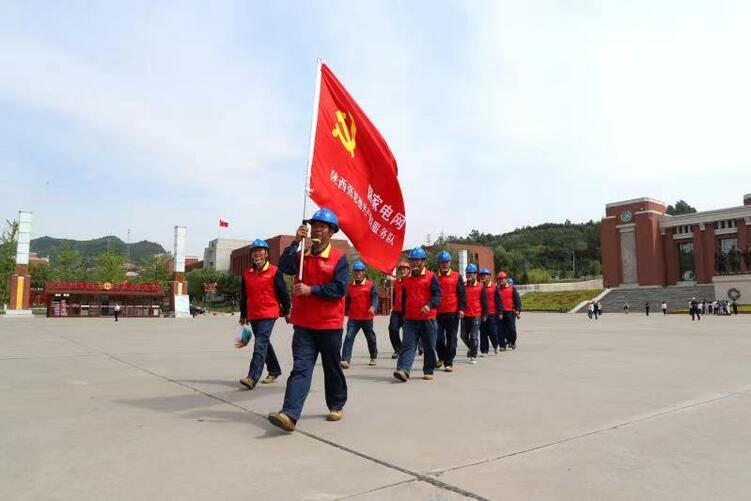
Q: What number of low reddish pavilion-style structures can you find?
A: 1